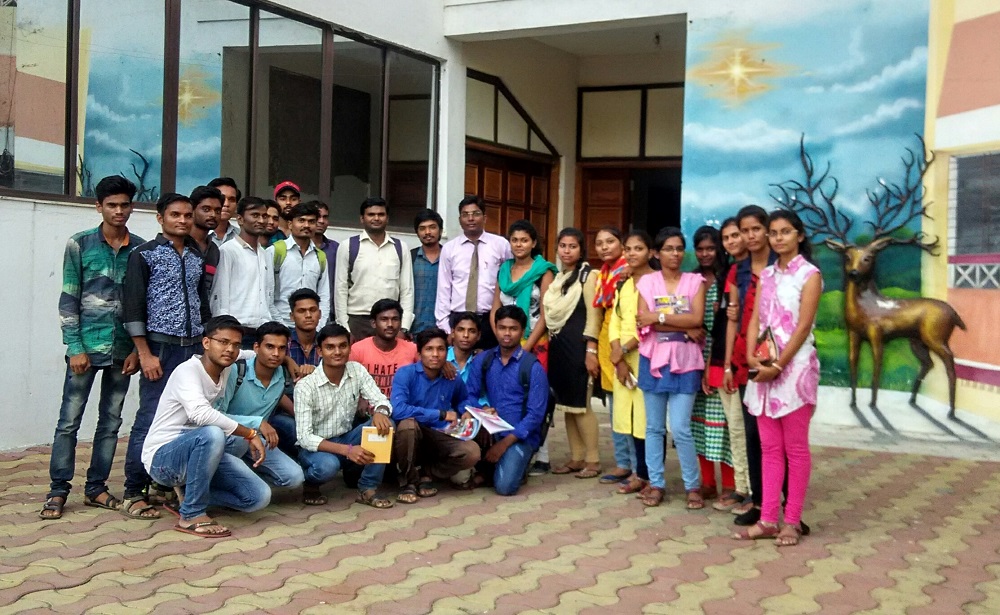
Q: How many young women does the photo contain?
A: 9